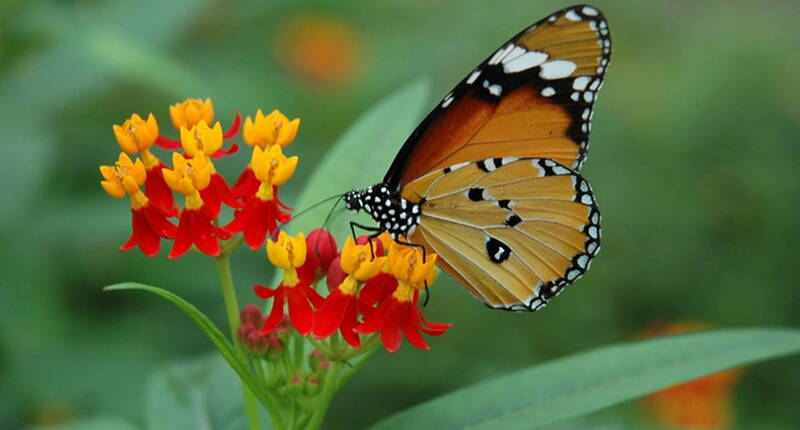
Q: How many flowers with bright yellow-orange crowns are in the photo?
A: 10